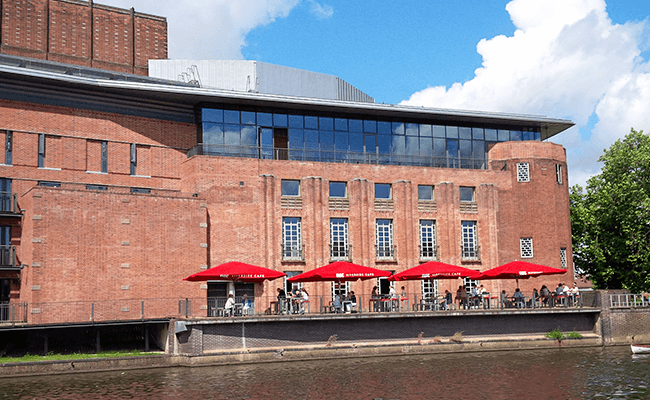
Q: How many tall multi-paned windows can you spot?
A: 5